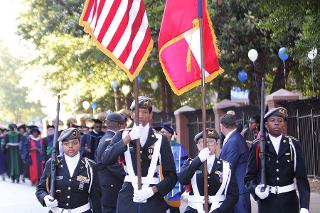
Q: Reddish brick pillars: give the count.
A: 3